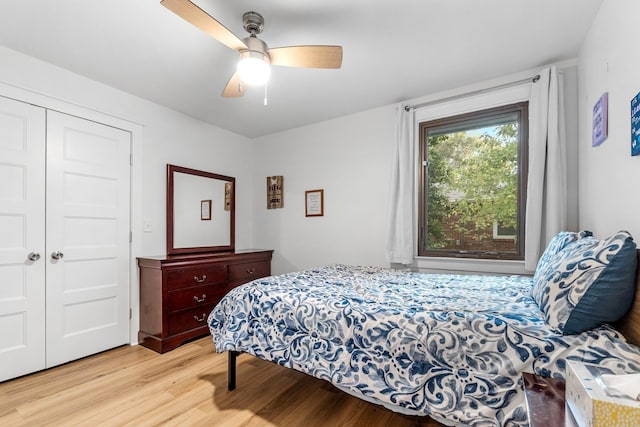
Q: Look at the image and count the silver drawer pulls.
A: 4